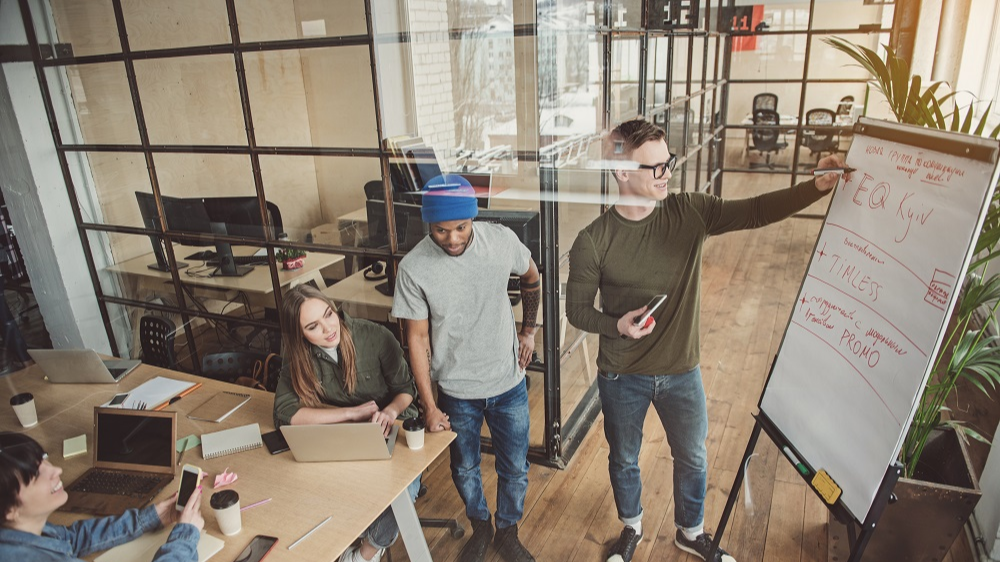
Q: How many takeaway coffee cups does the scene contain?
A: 3